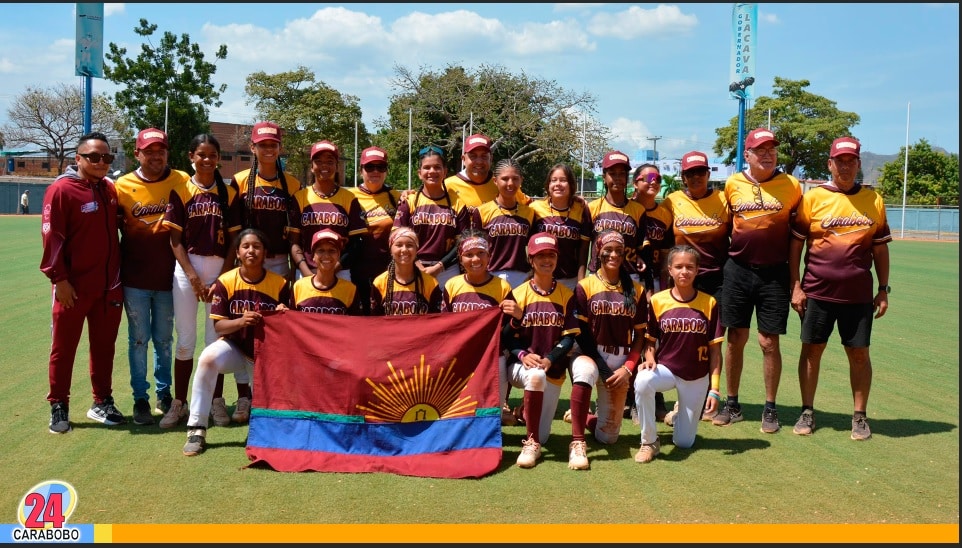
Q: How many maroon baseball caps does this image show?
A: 11